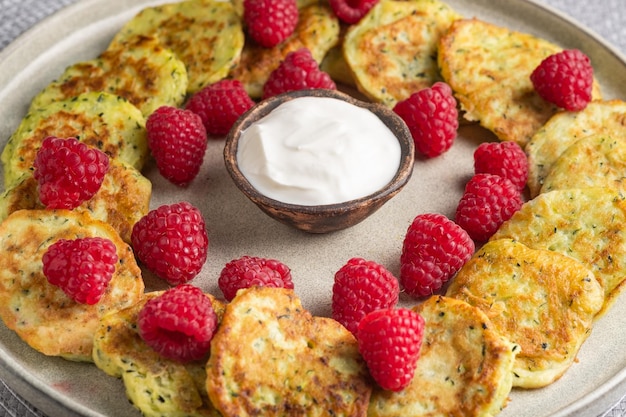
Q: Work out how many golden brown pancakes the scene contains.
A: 15